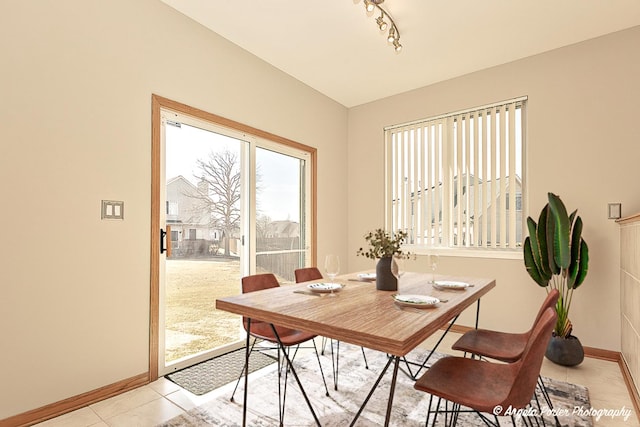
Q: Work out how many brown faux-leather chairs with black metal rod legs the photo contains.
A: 4